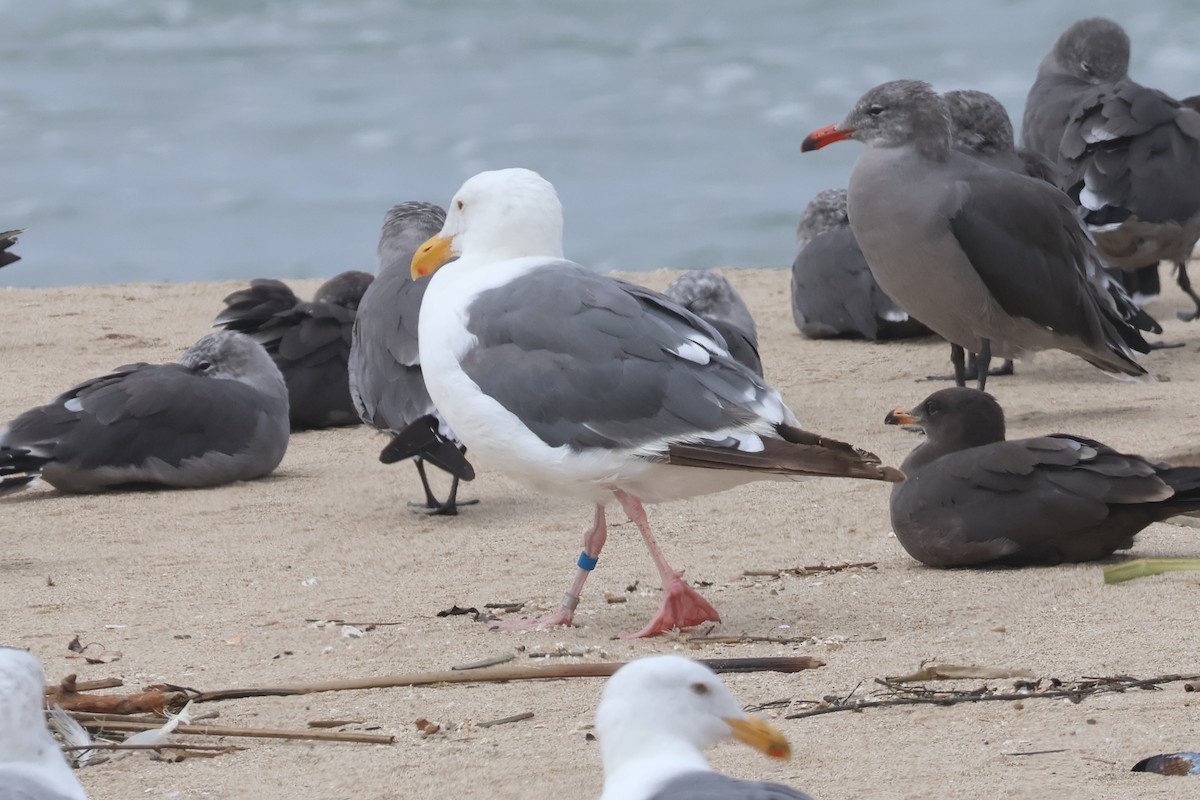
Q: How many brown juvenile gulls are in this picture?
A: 1